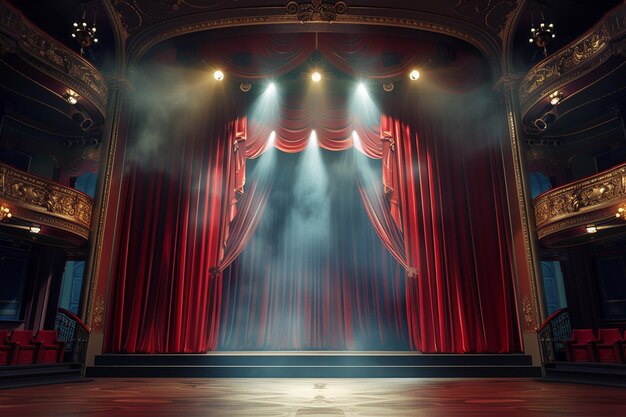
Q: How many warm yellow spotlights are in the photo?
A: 3